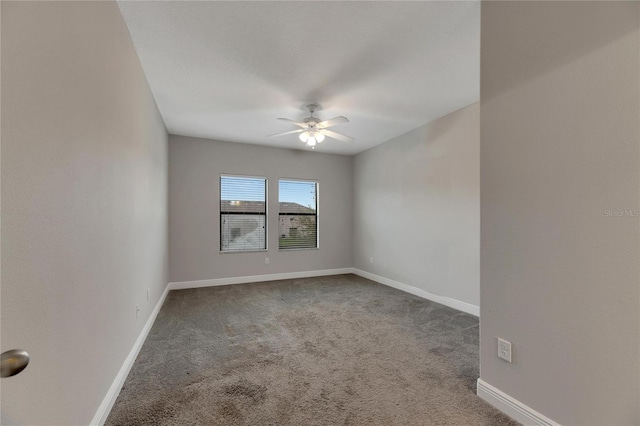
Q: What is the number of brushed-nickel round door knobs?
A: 1